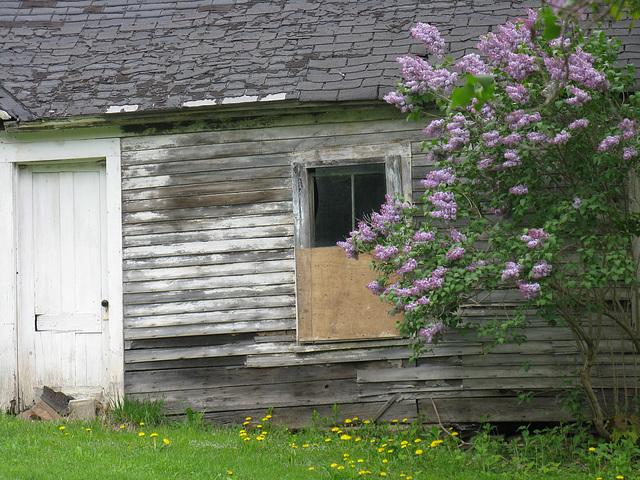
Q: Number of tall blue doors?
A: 0